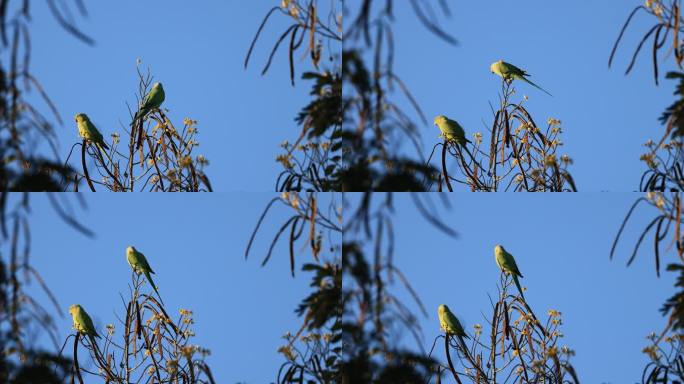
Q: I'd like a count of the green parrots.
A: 8